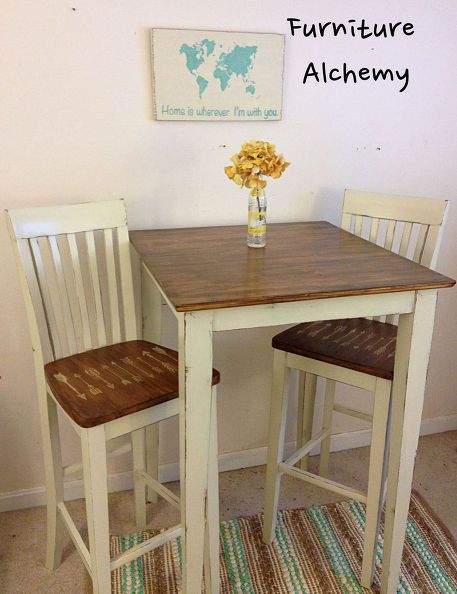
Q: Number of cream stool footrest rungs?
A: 7